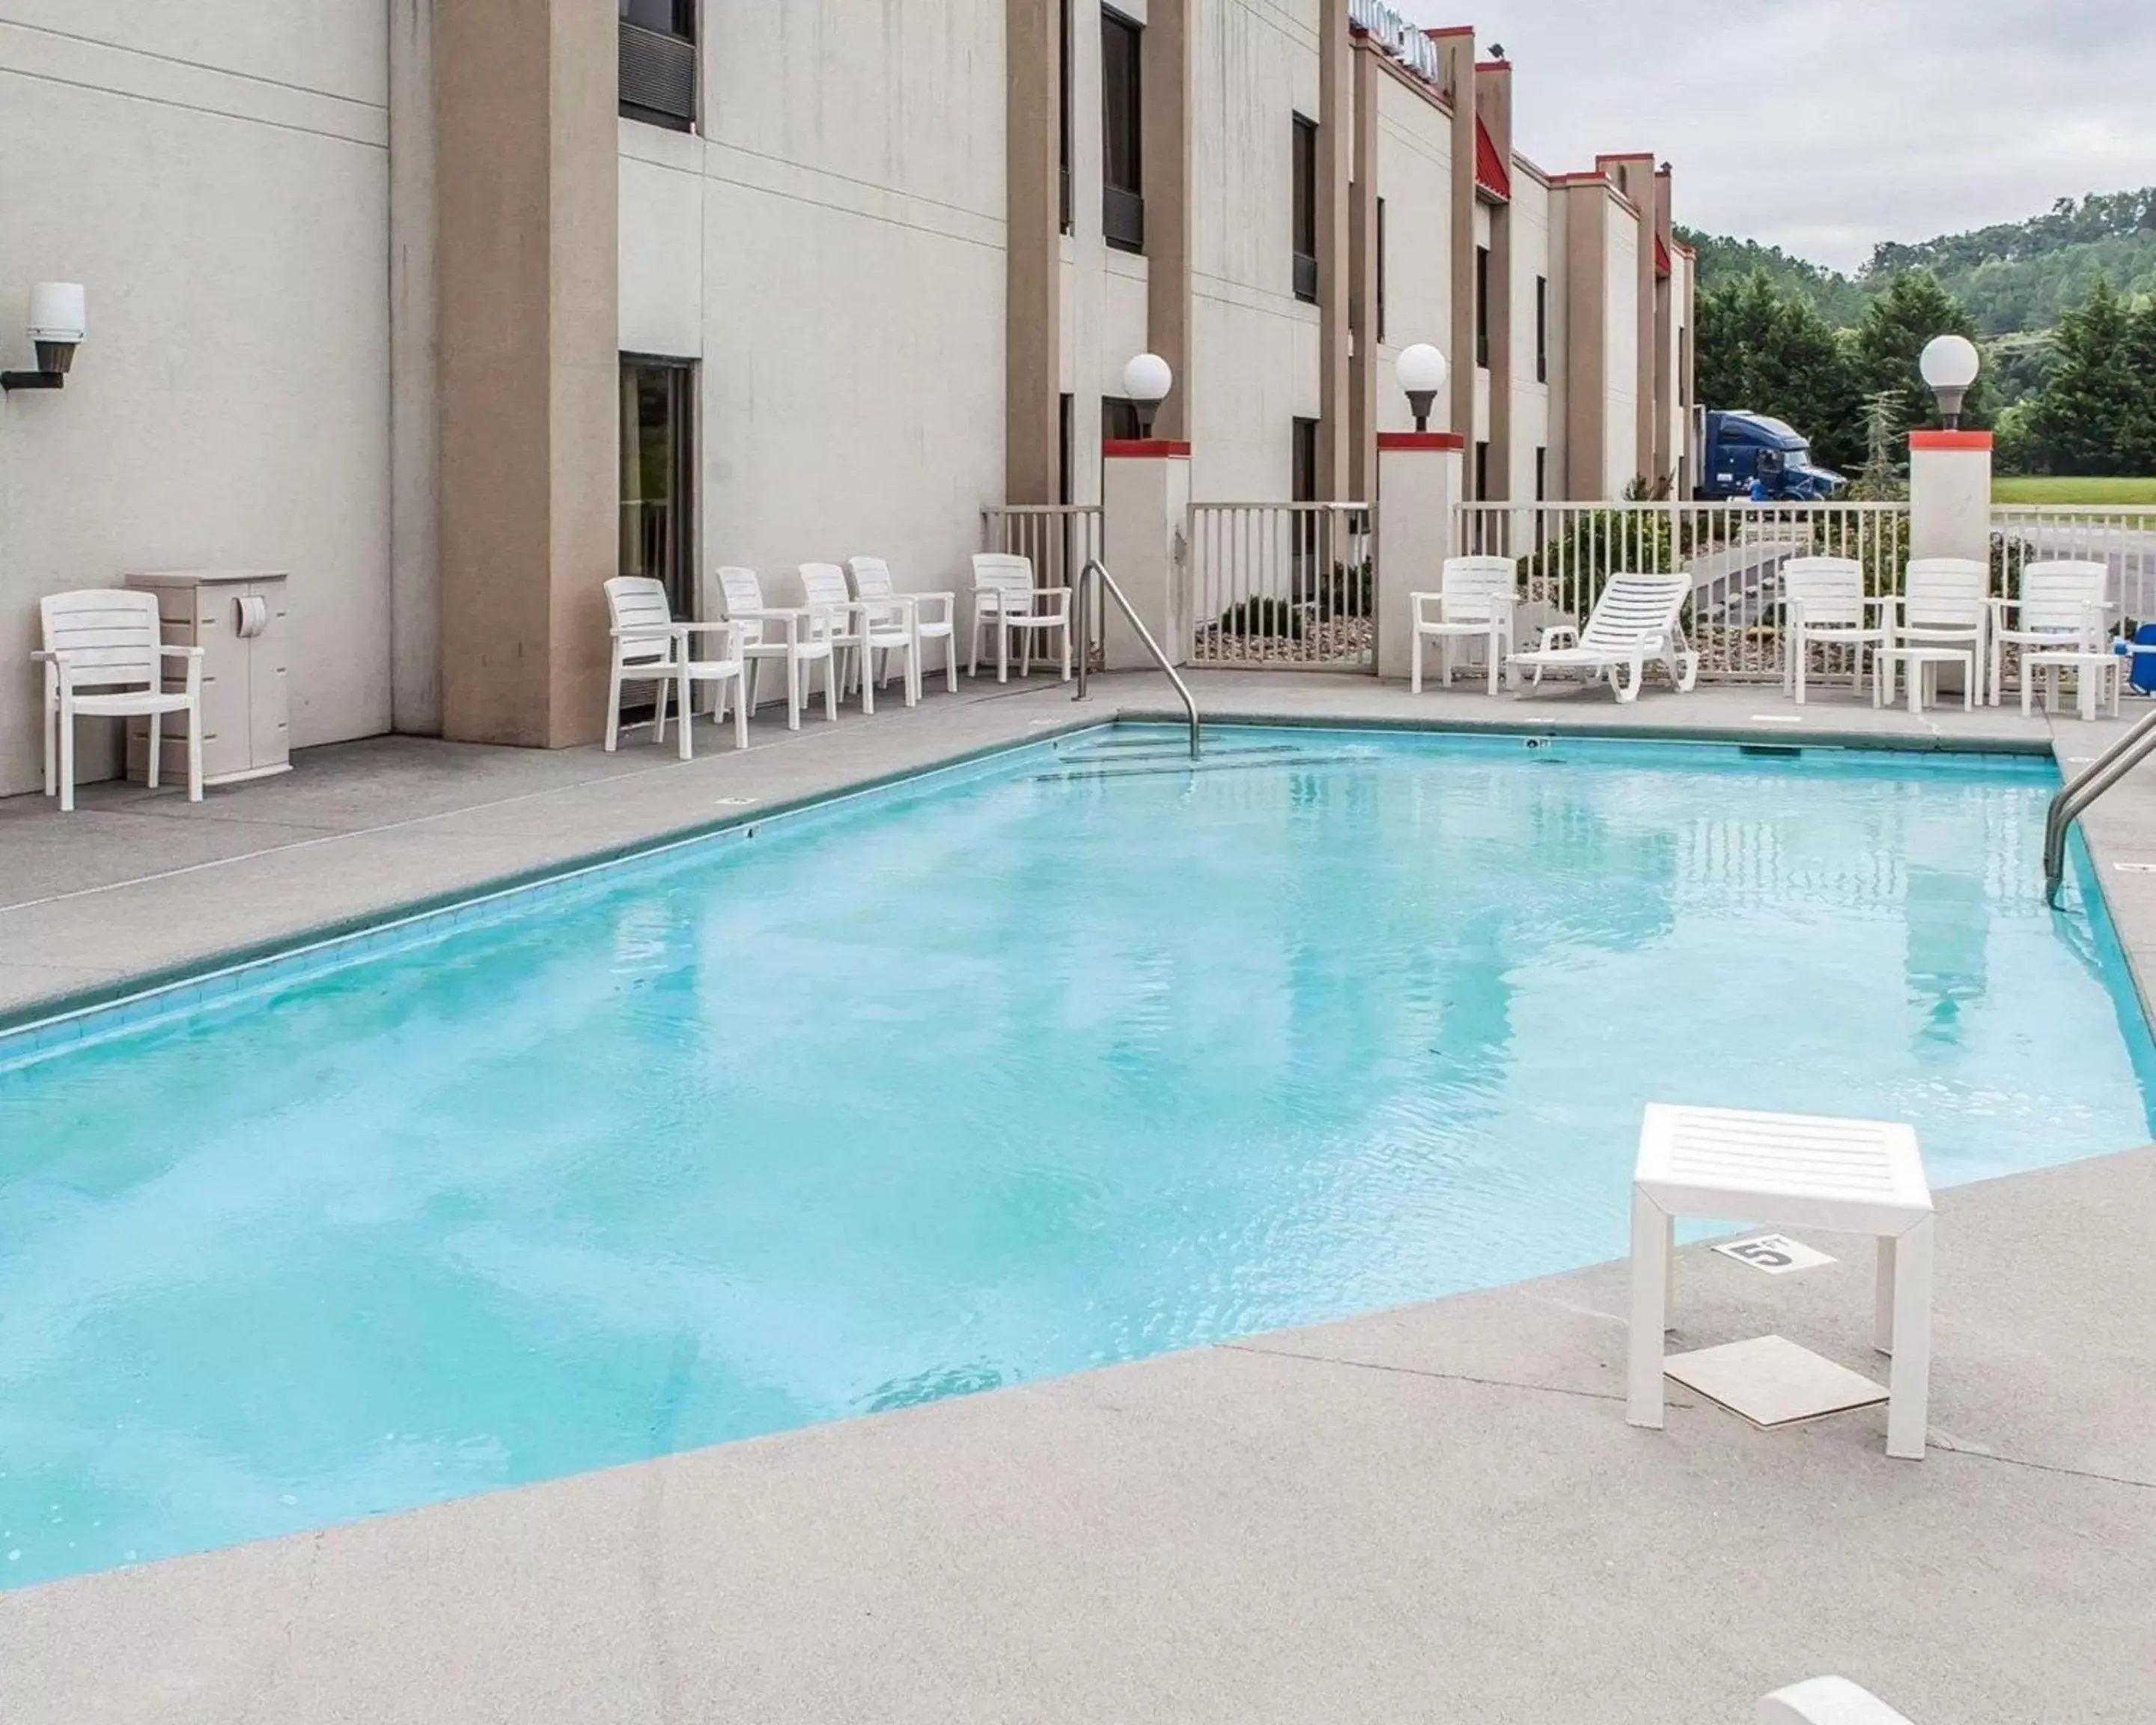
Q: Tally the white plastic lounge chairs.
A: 1